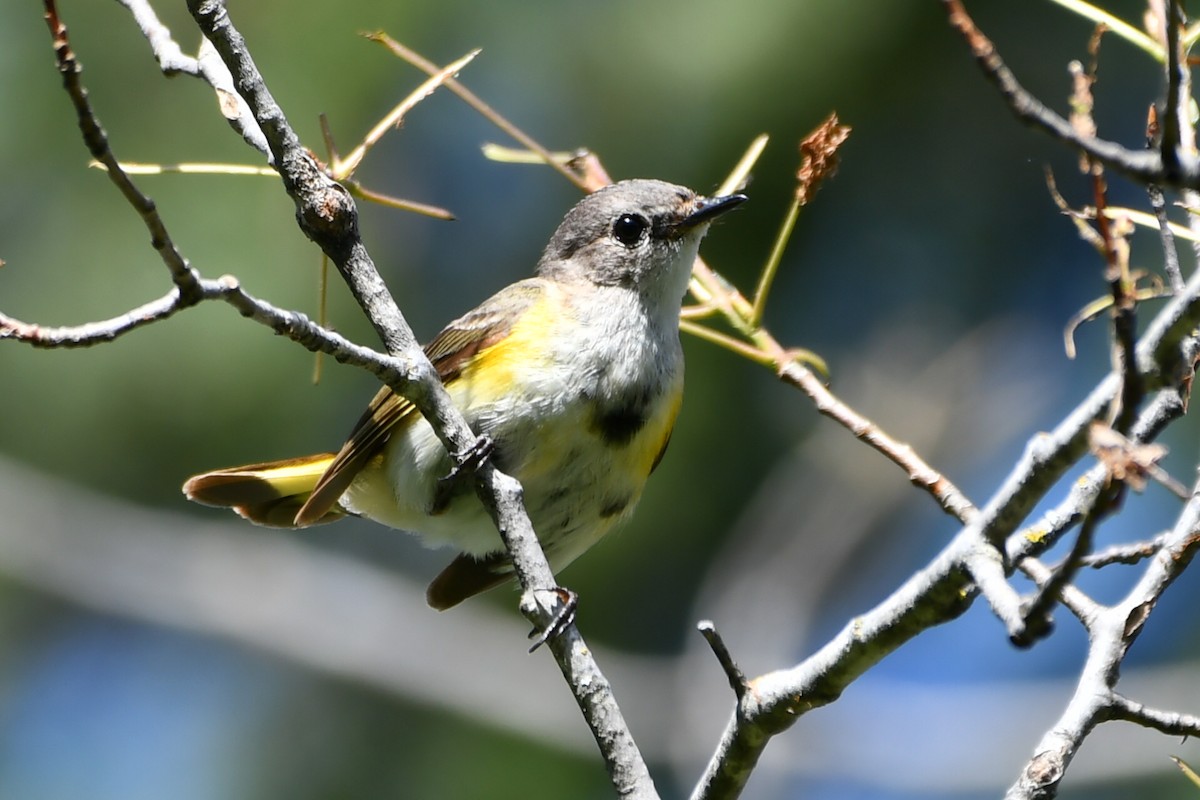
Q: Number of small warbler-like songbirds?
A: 1